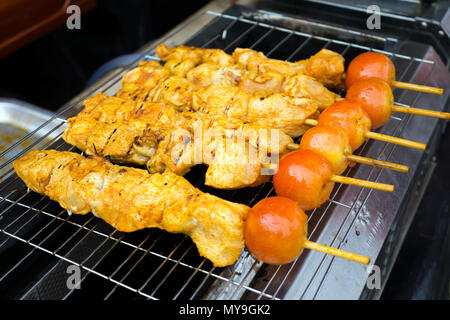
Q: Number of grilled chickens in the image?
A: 6